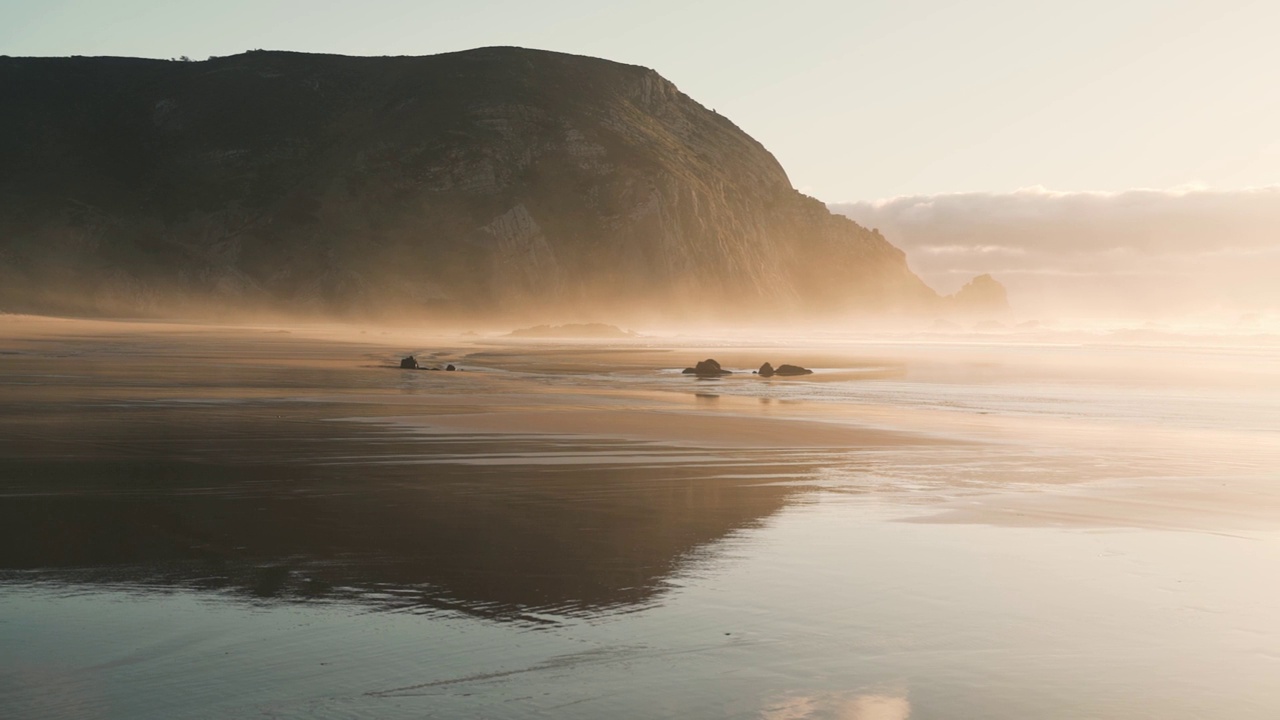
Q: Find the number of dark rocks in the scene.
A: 5